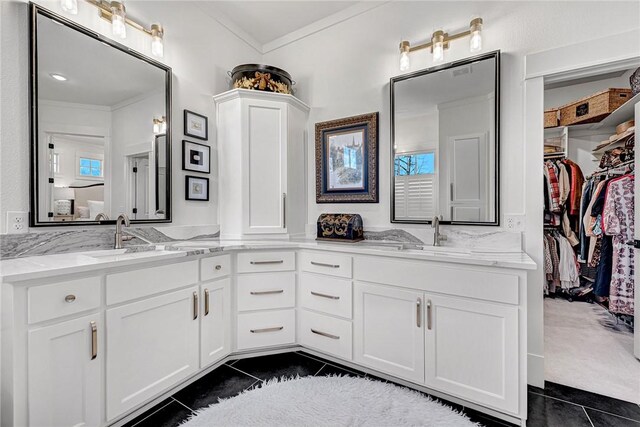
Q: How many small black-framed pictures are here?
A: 3